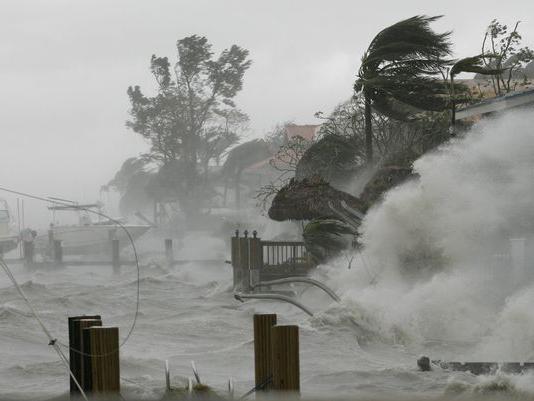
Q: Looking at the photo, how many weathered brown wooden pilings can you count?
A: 5